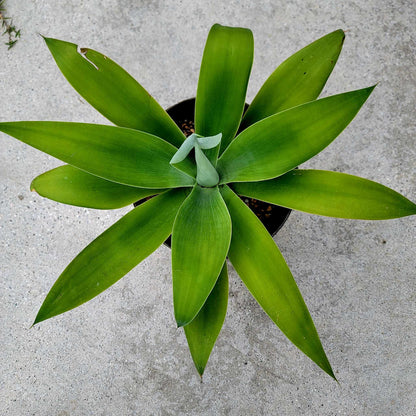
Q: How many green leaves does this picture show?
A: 11